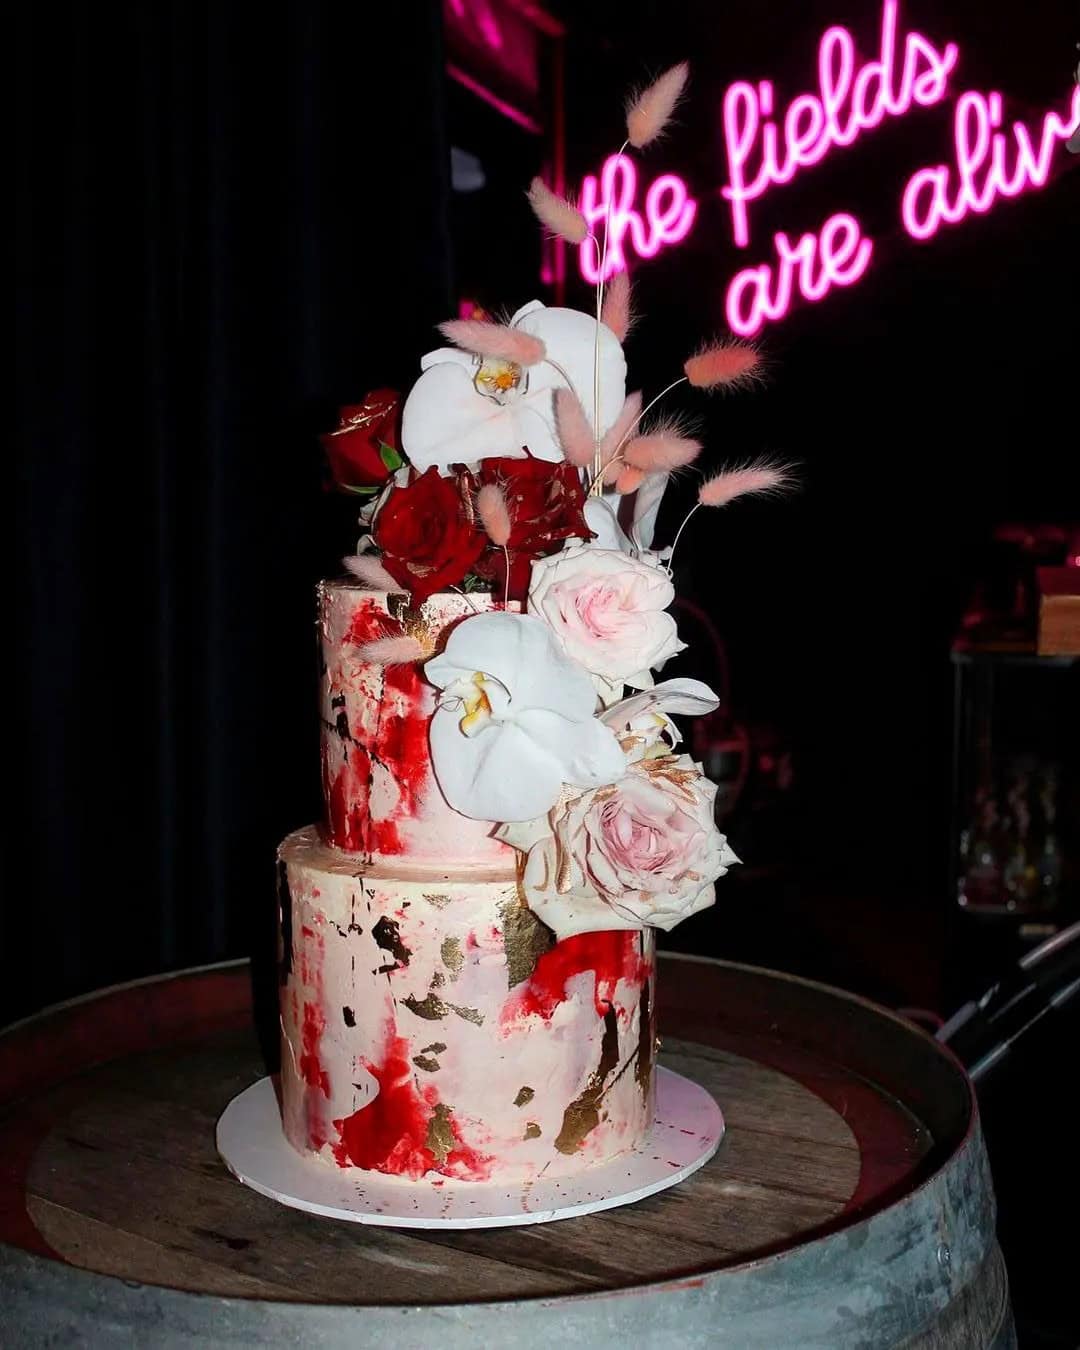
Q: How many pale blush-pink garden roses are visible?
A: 2